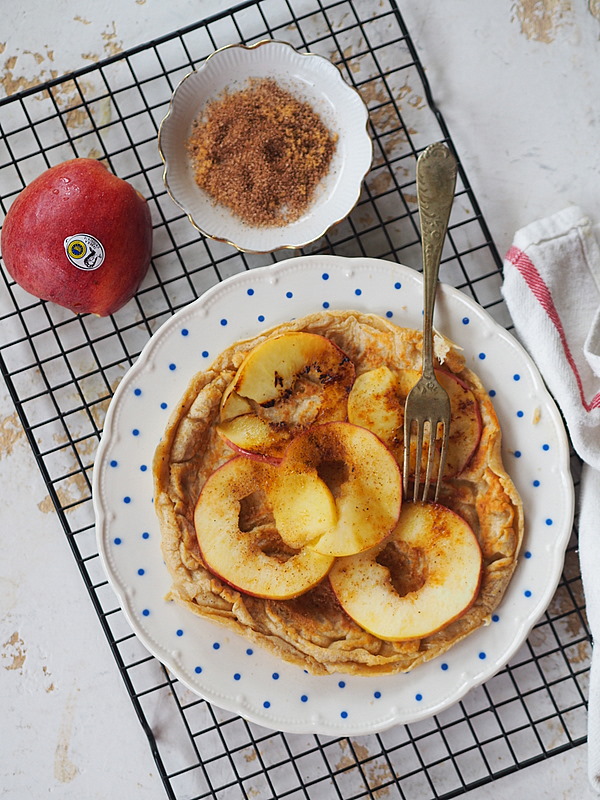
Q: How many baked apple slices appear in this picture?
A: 5